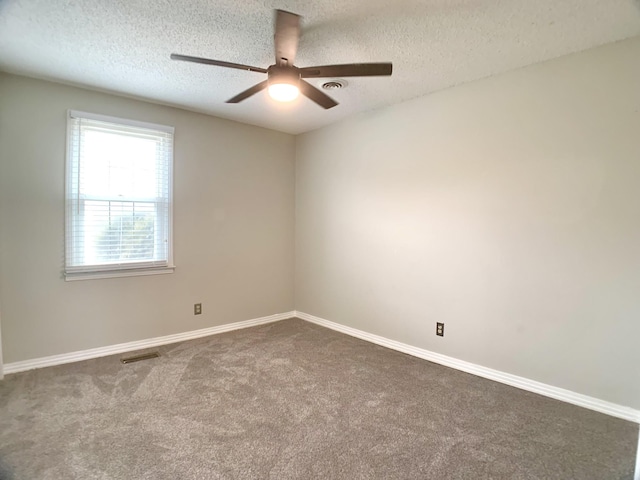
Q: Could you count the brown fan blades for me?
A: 5